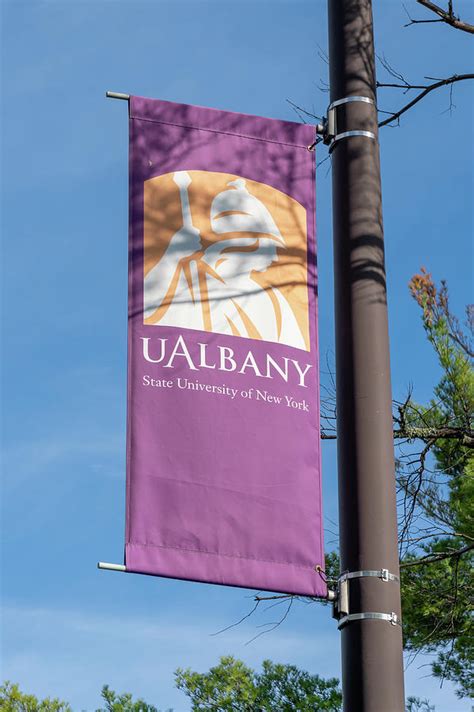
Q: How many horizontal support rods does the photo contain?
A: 2